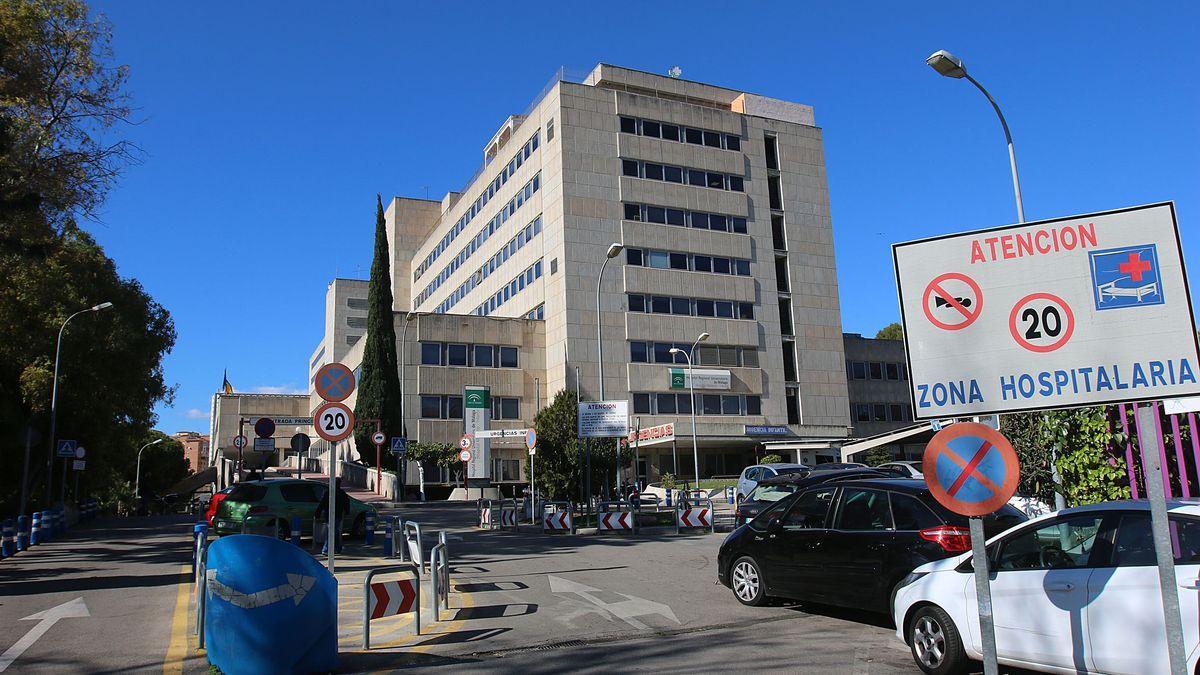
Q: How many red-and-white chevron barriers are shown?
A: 6